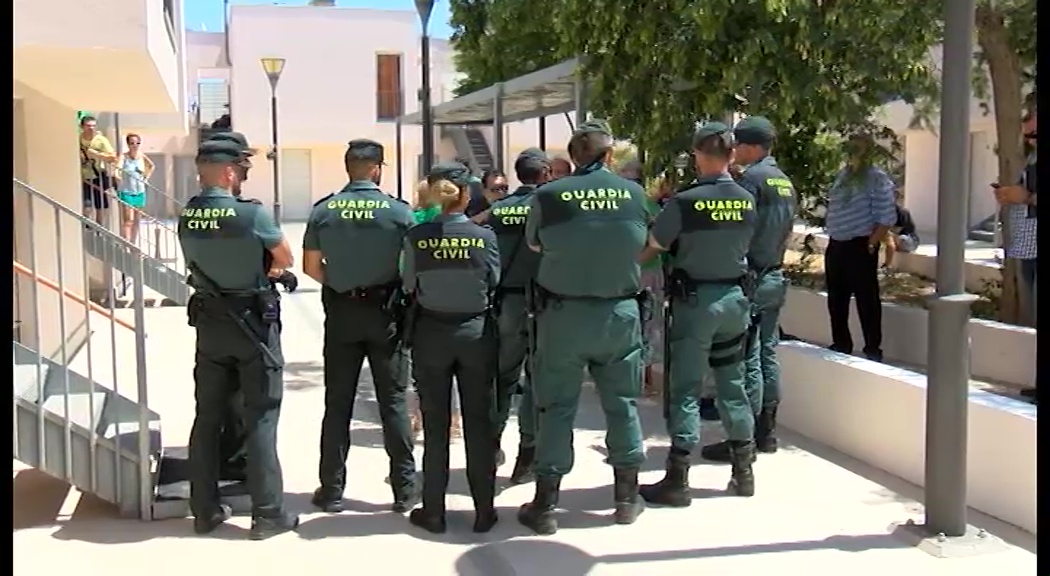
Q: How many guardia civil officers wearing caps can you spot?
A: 8